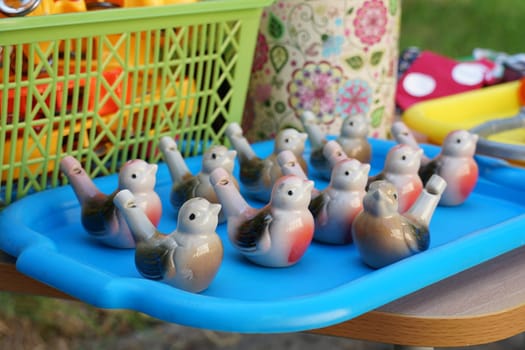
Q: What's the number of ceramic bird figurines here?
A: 10